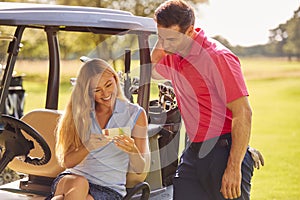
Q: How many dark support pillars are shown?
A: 3